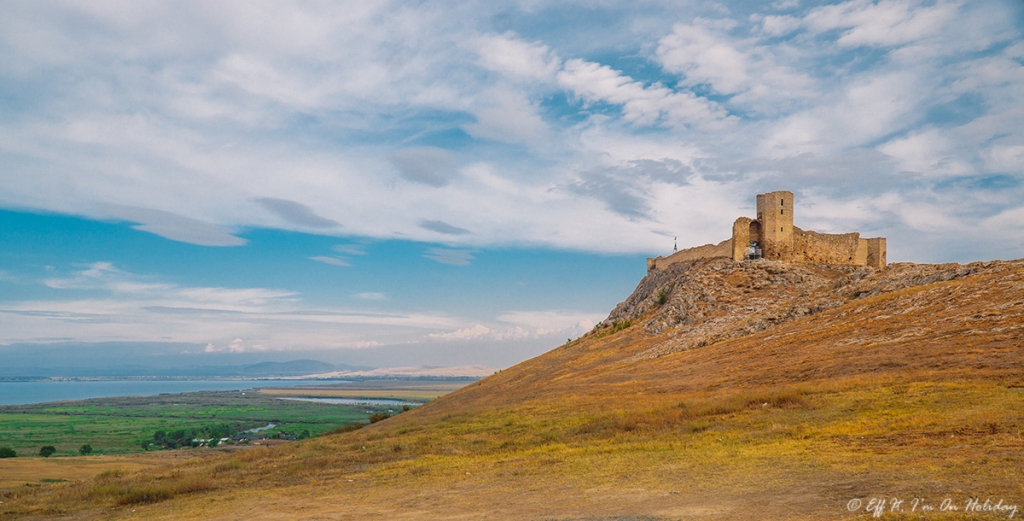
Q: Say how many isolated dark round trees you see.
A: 3